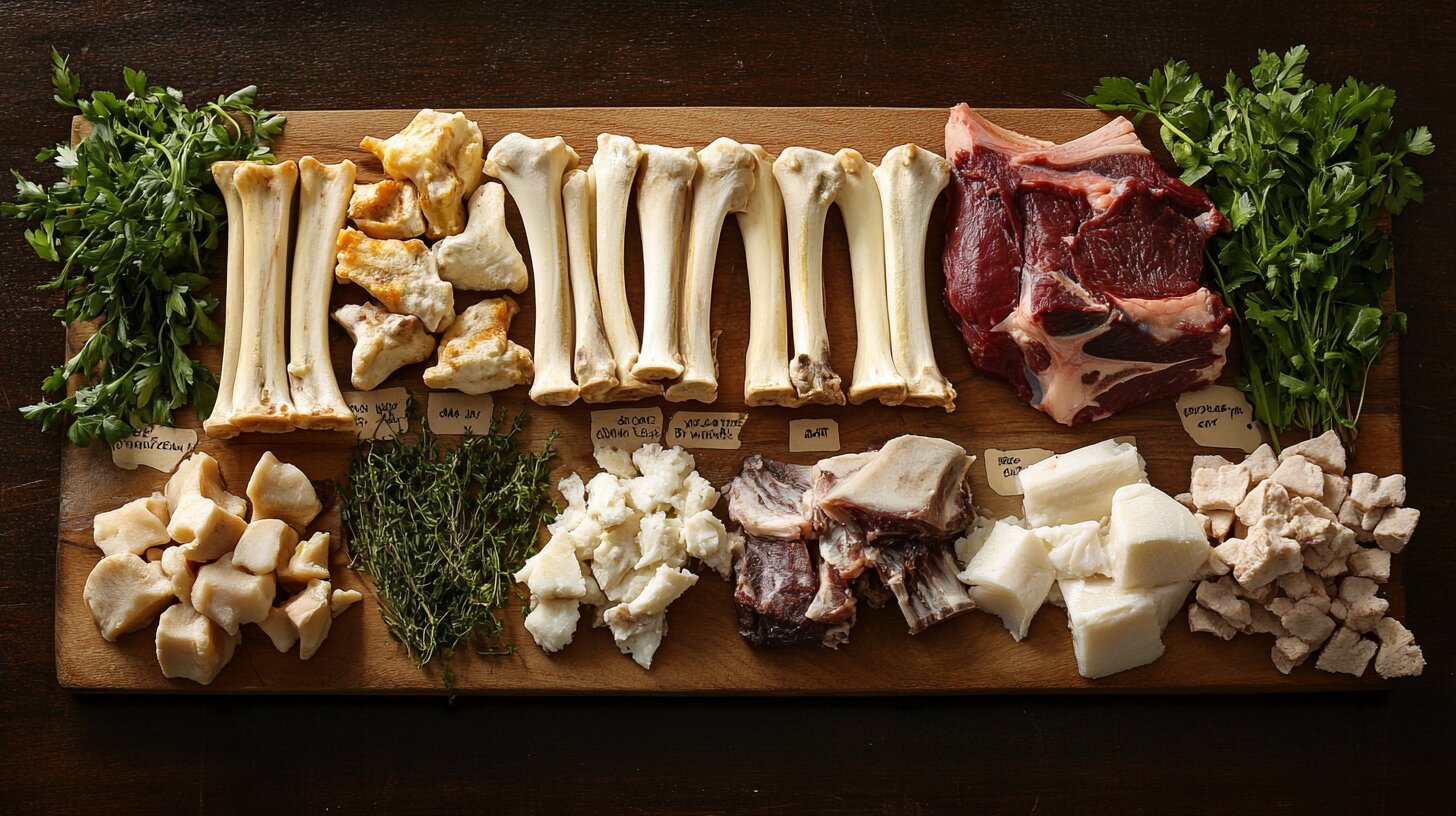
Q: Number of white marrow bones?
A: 12